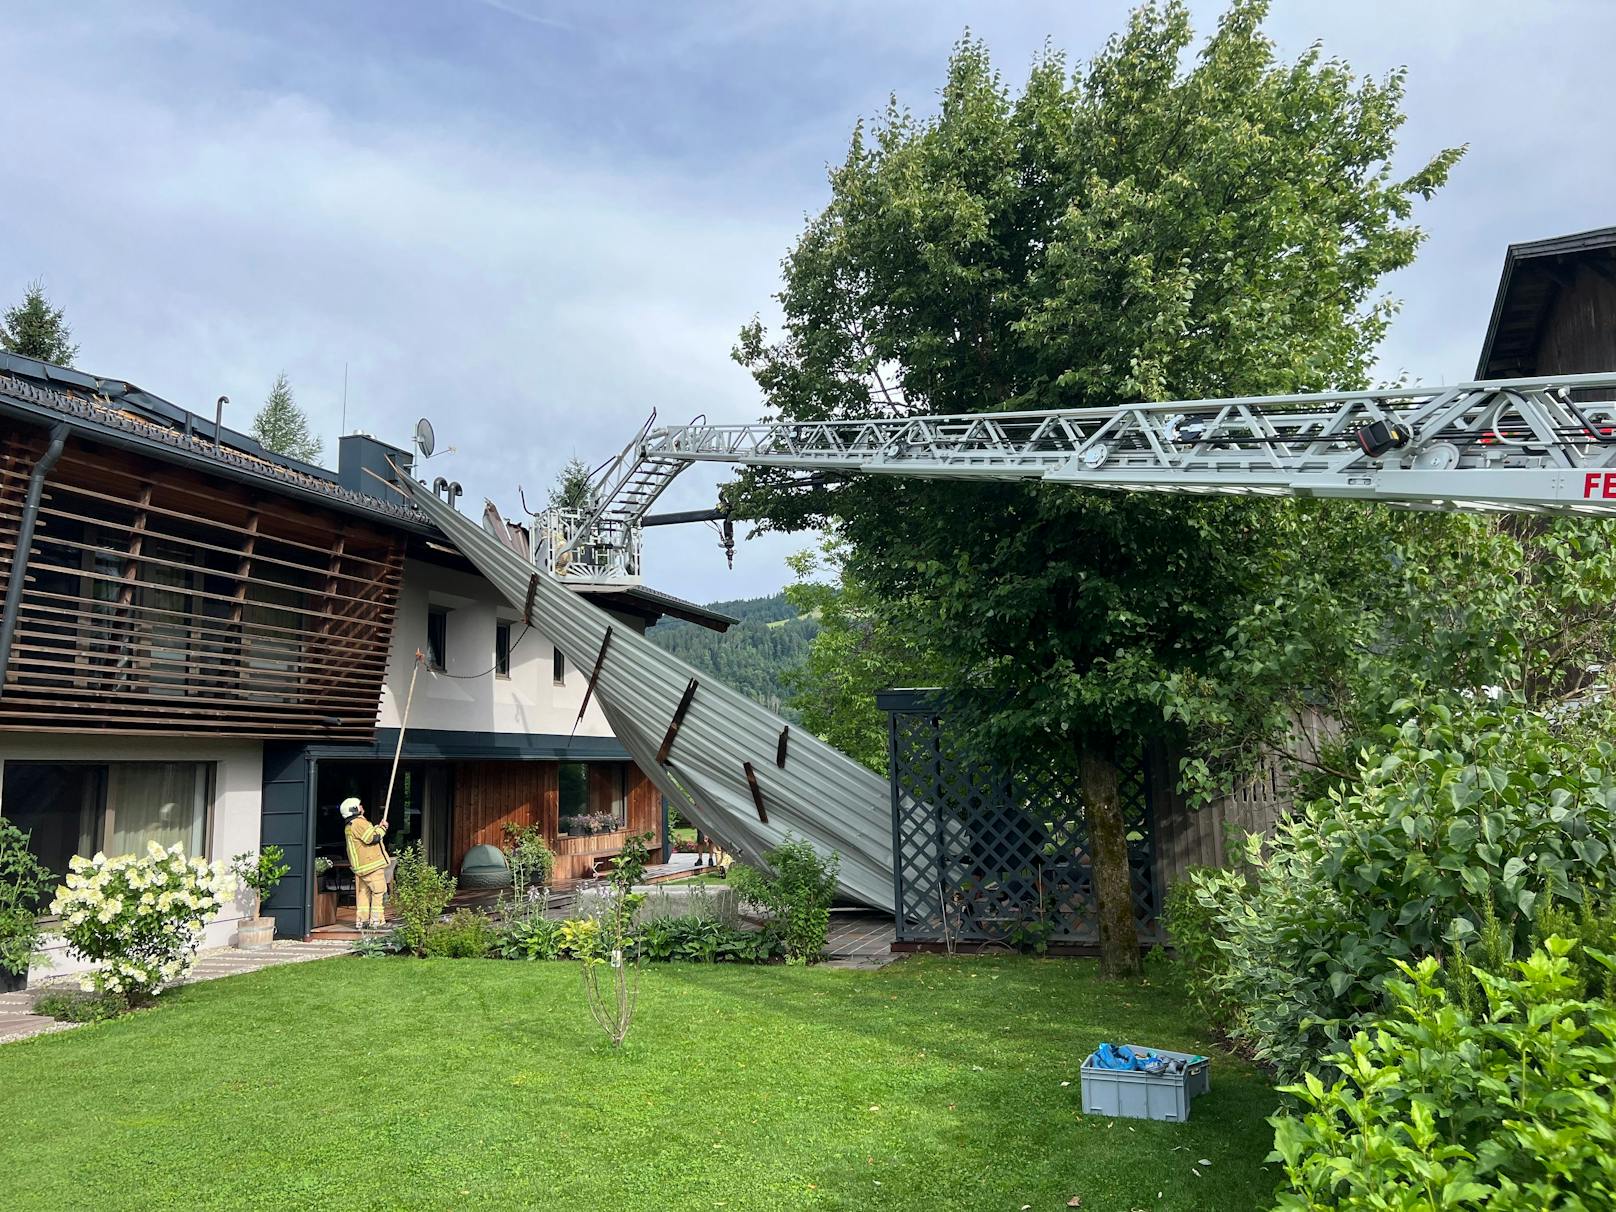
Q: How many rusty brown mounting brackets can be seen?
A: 5